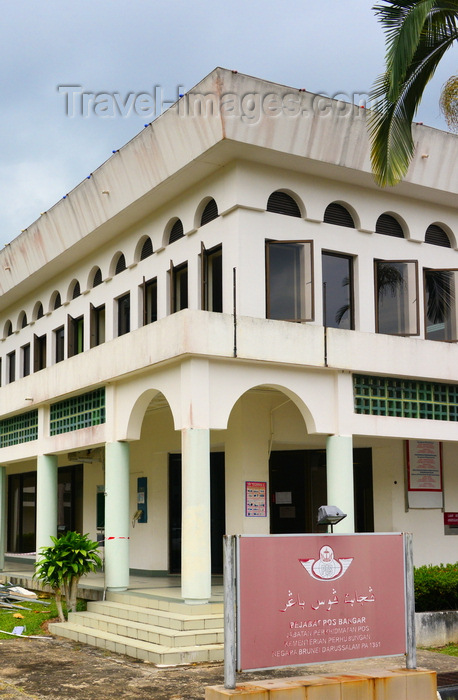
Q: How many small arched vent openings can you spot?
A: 14